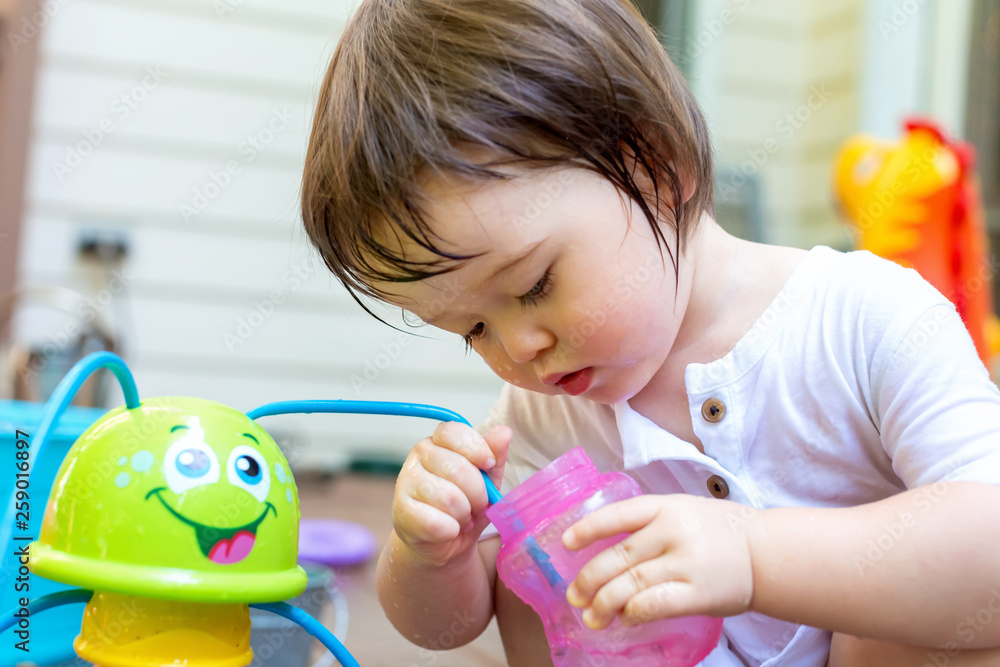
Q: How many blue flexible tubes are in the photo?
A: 4